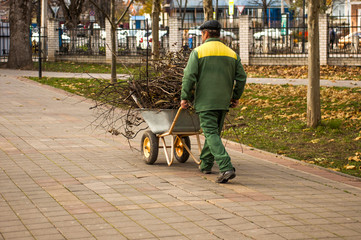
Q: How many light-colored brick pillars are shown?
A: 5